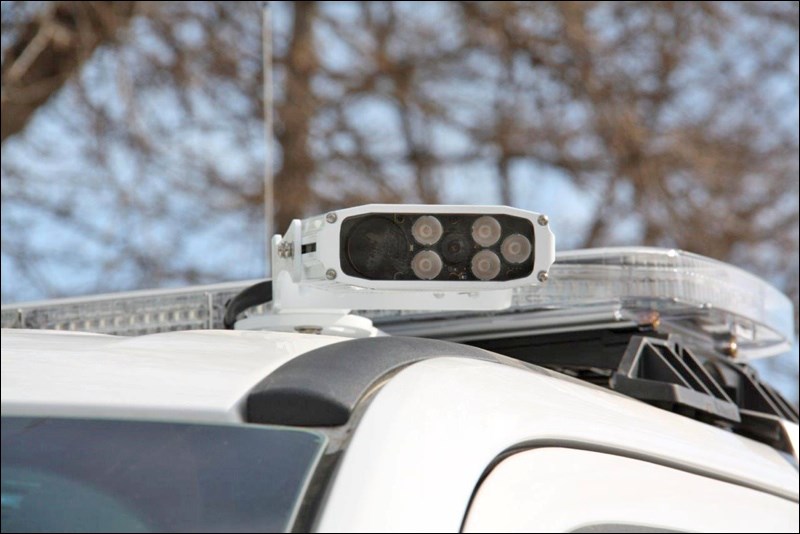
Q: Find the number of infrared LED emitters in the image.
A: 5